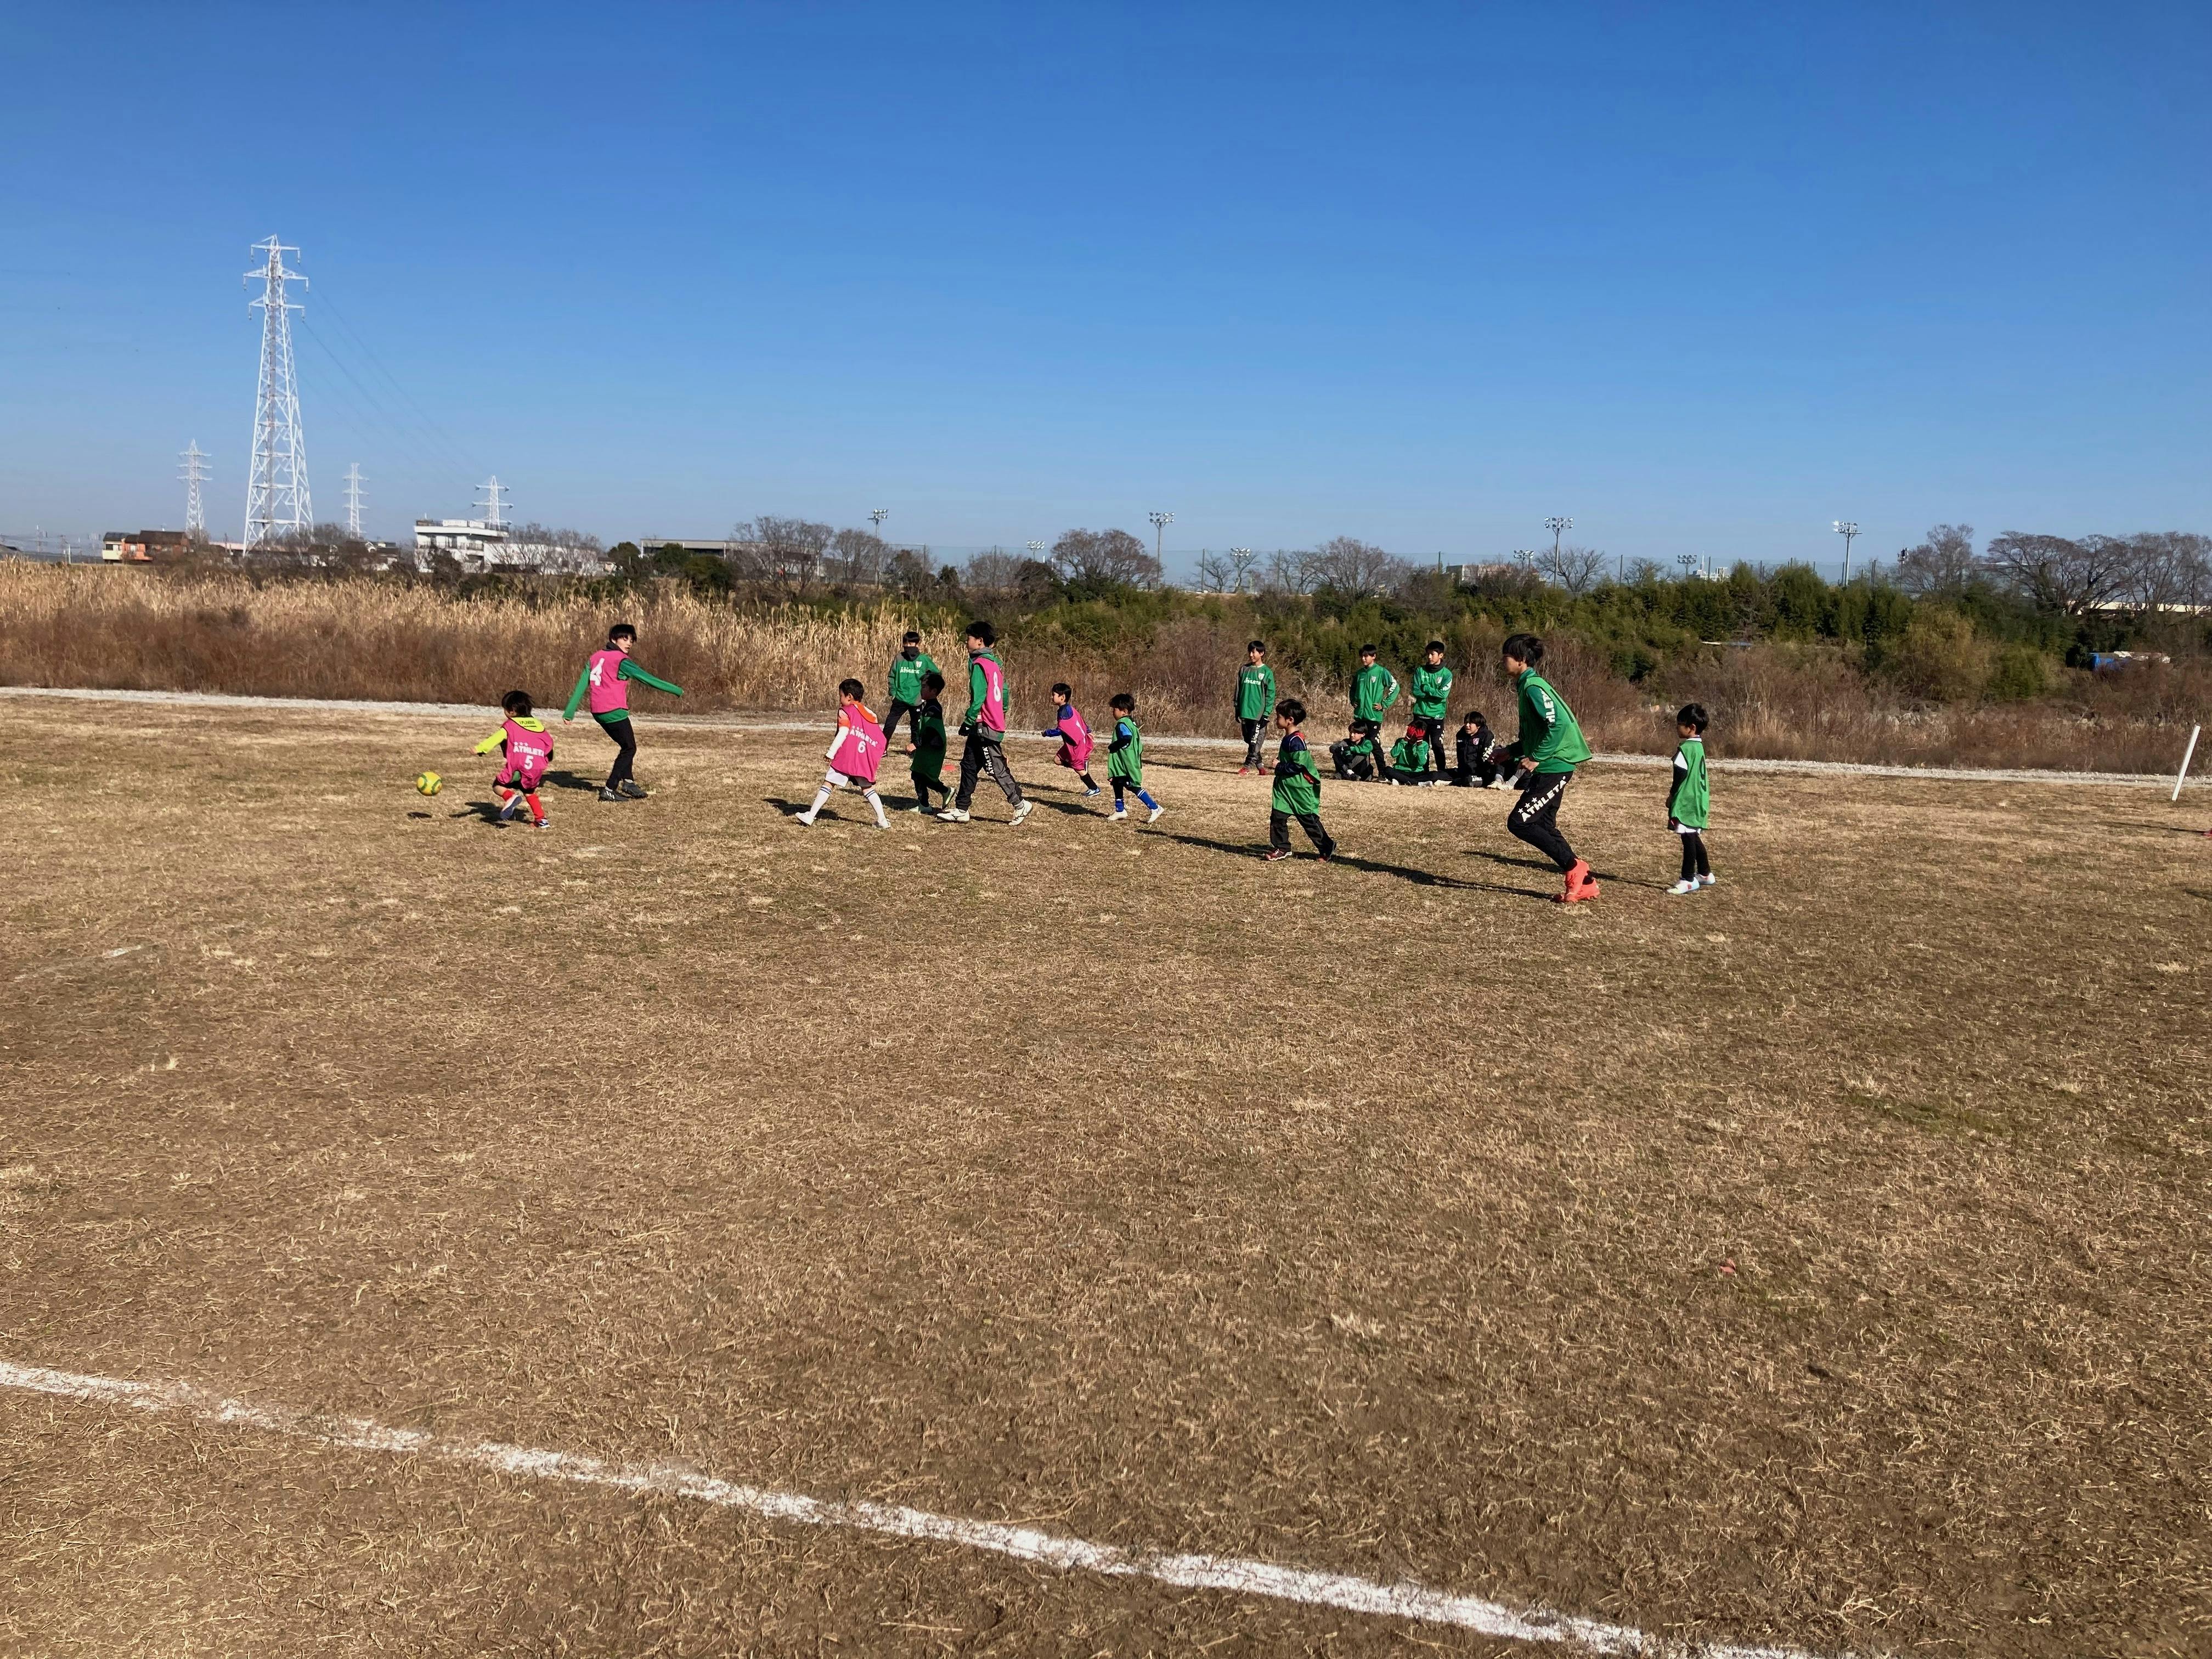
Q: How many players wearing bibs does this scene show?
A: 10